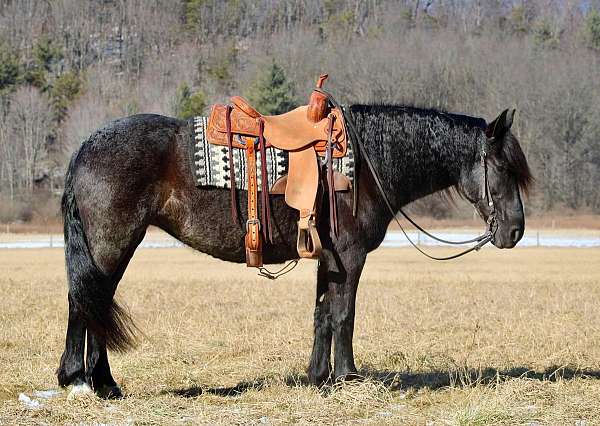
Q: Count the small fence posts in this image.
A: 3